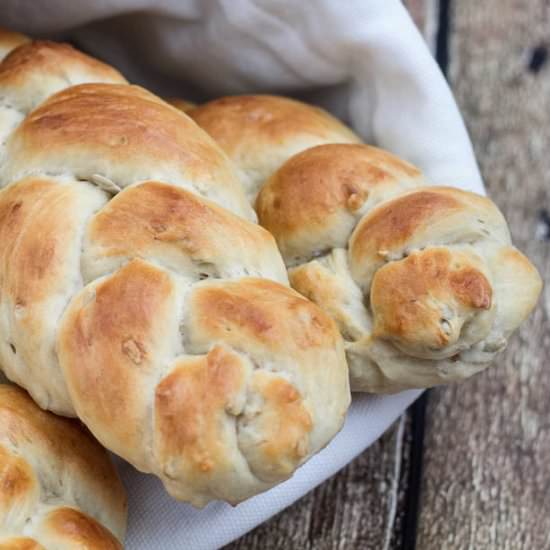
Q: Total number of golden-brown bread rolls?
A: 3